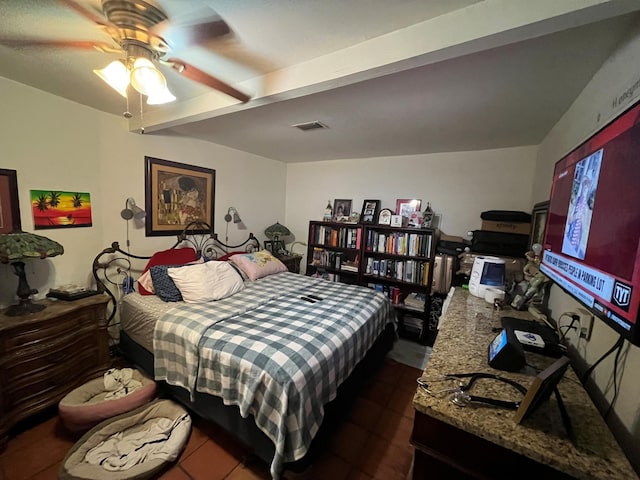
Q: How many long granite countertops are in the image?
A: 1